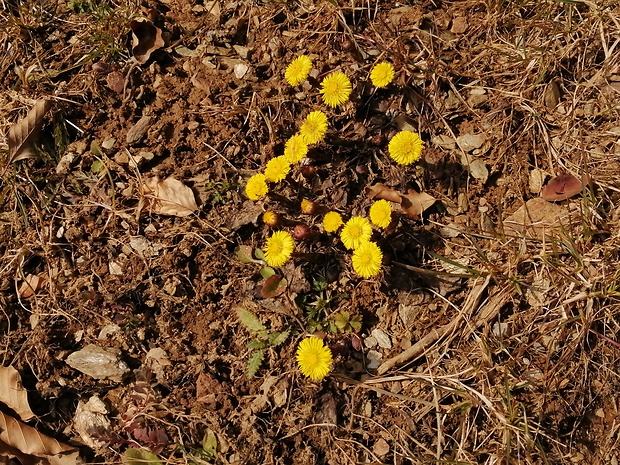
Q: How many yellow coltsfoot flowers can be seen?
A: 14